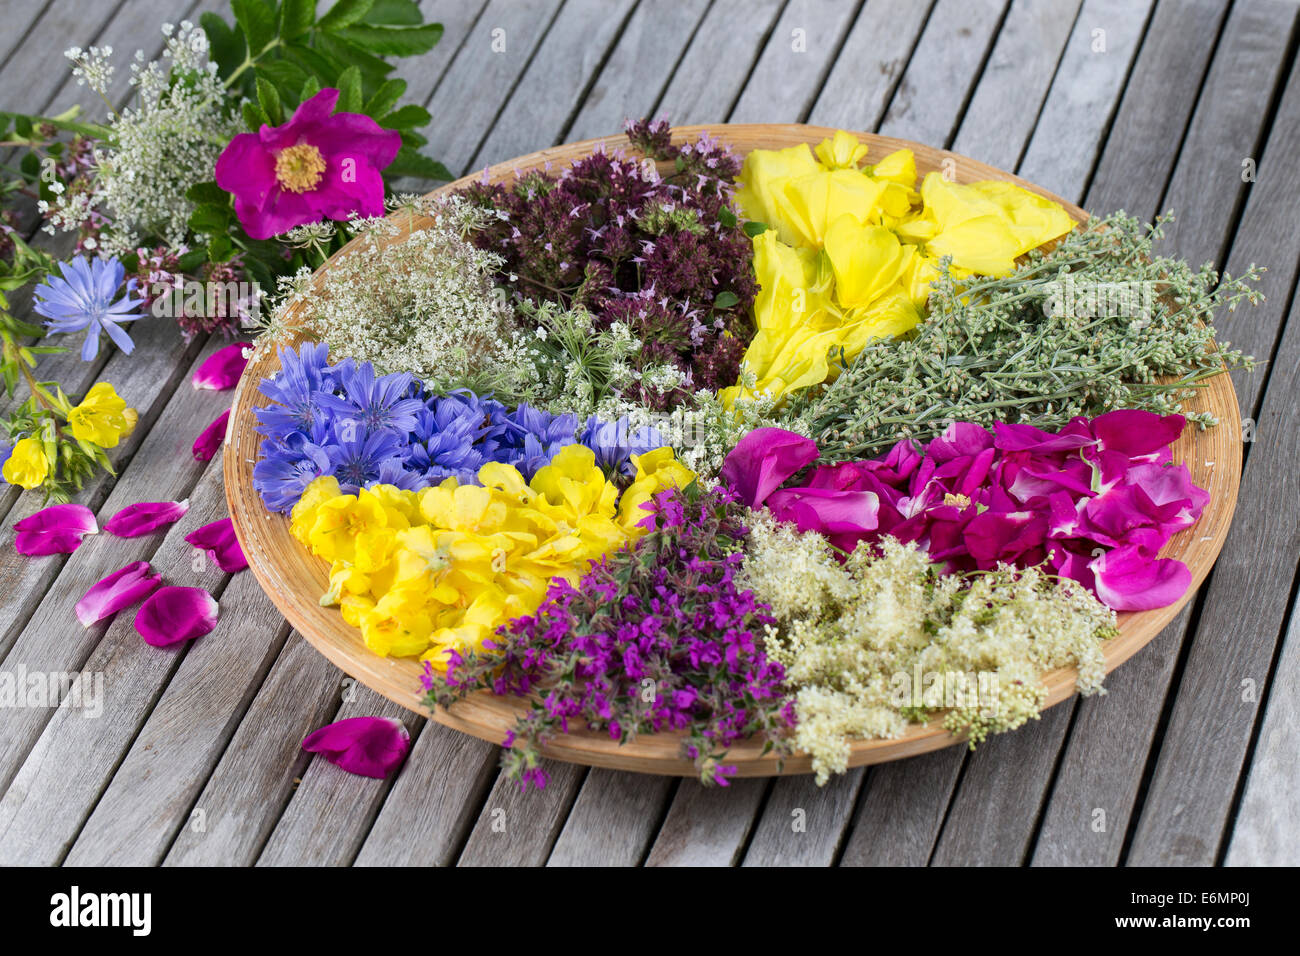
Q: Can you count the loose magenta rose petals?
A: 8